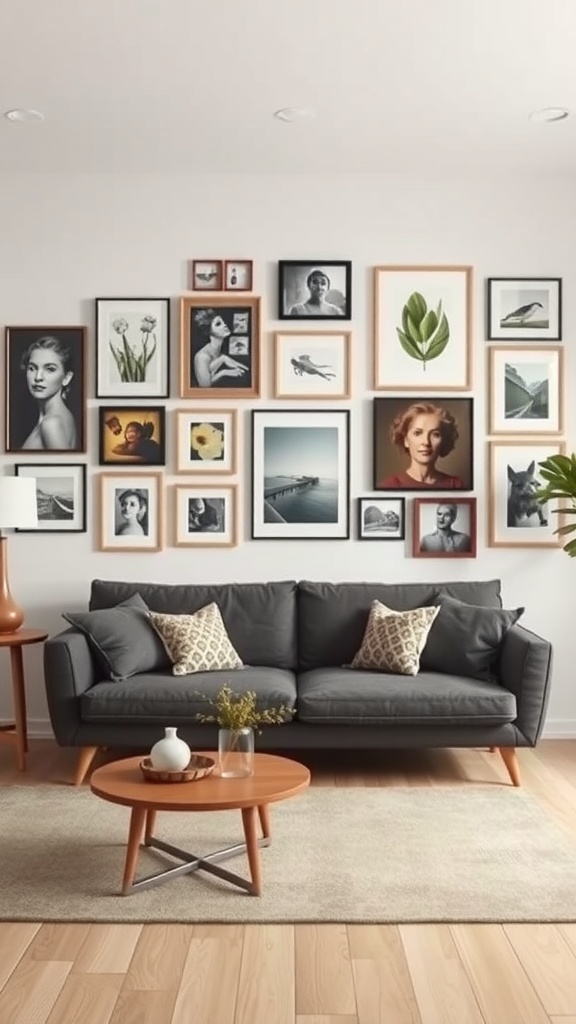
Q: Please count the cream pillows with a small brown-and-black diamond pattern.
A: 2